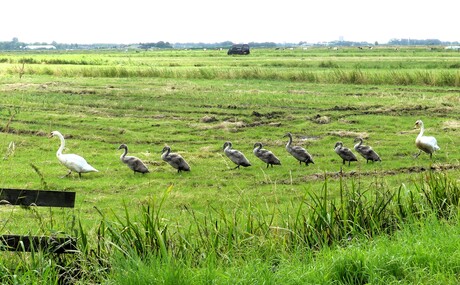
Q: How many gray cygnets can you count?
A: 7